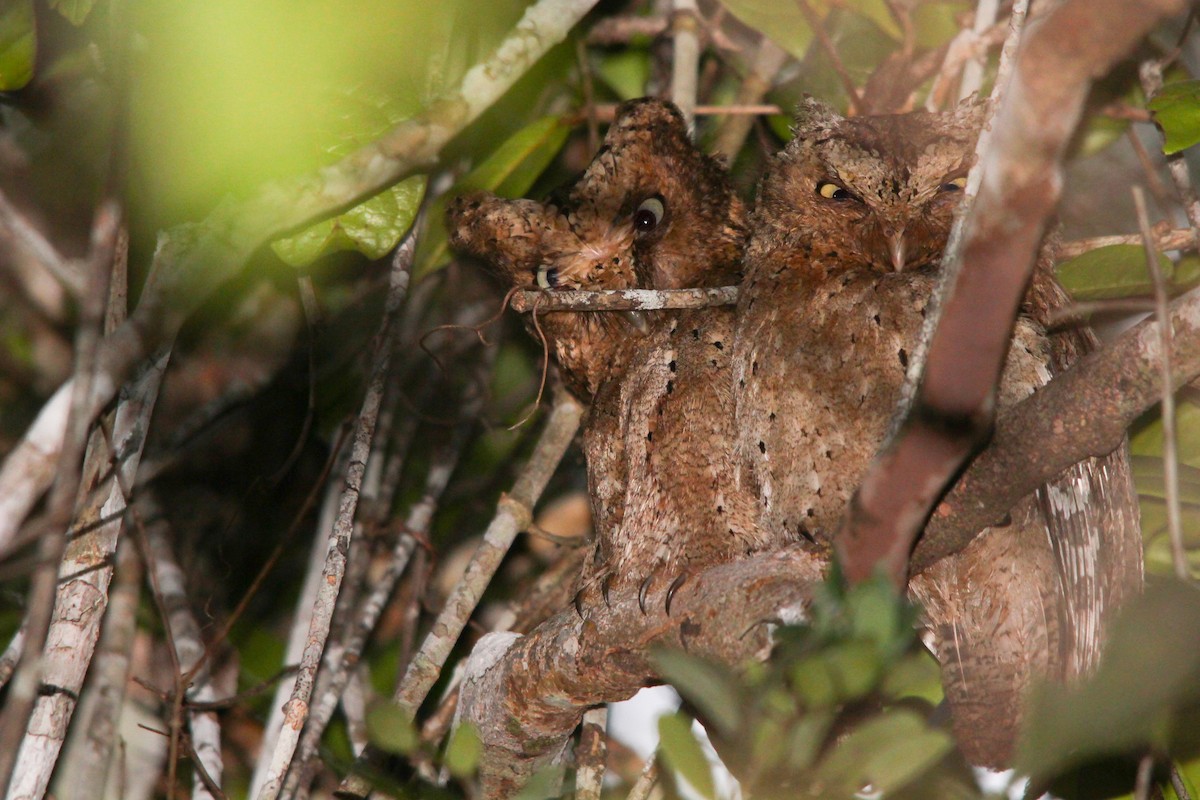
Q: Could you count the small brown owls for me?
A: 2